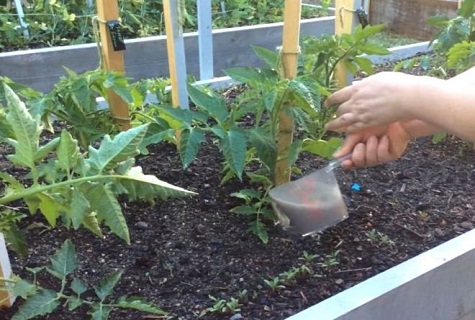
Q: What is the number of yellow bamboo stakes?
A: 4